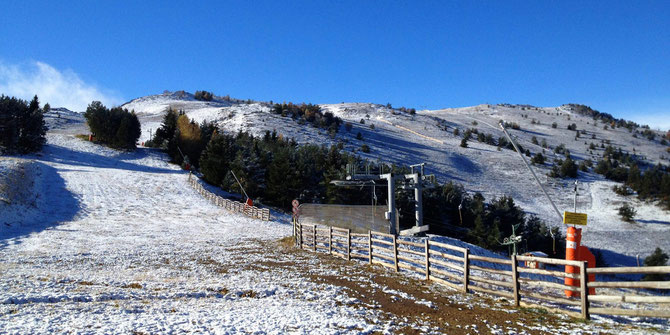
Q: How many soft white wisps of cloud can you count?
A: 2